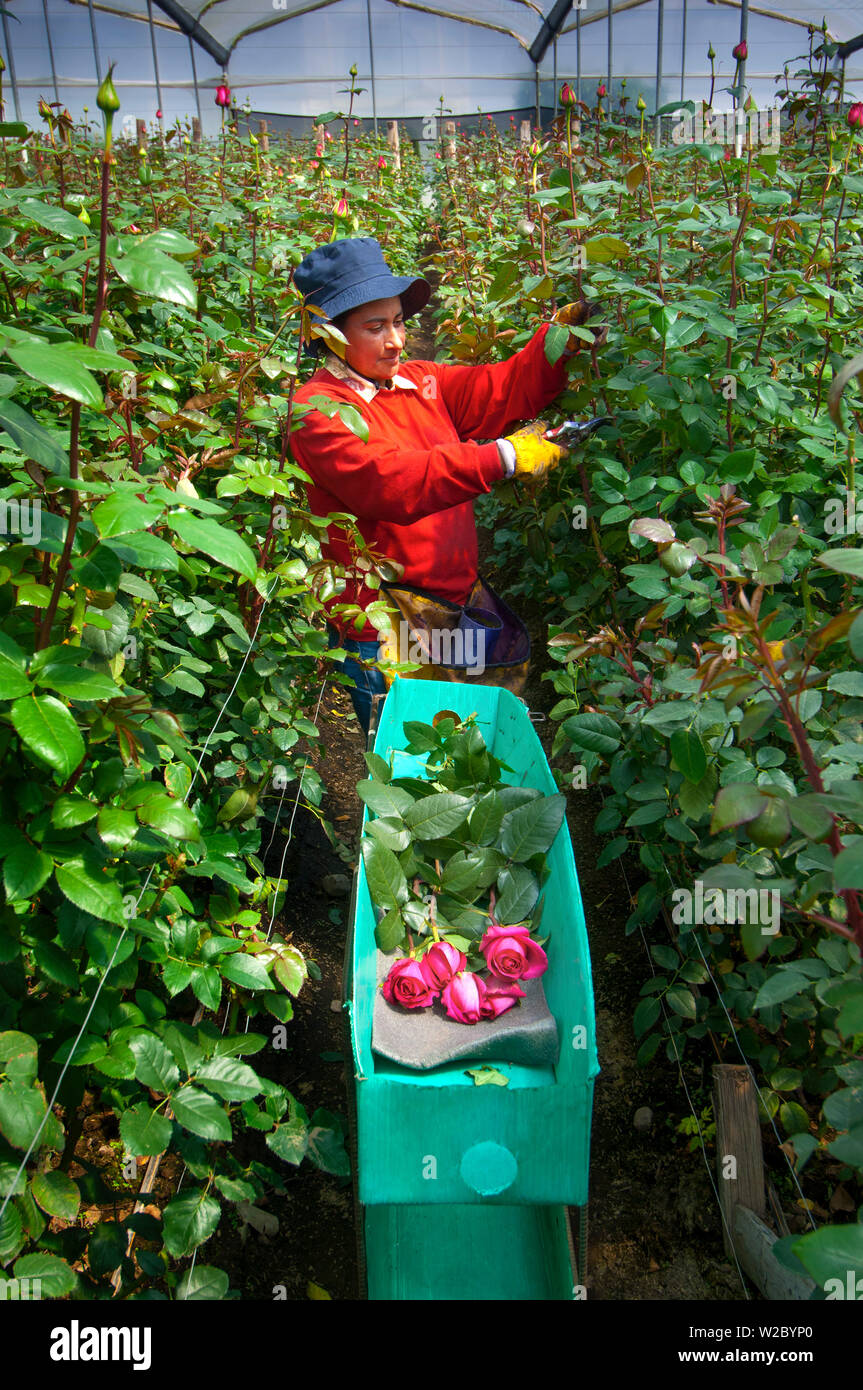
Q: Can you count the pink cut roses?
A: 5